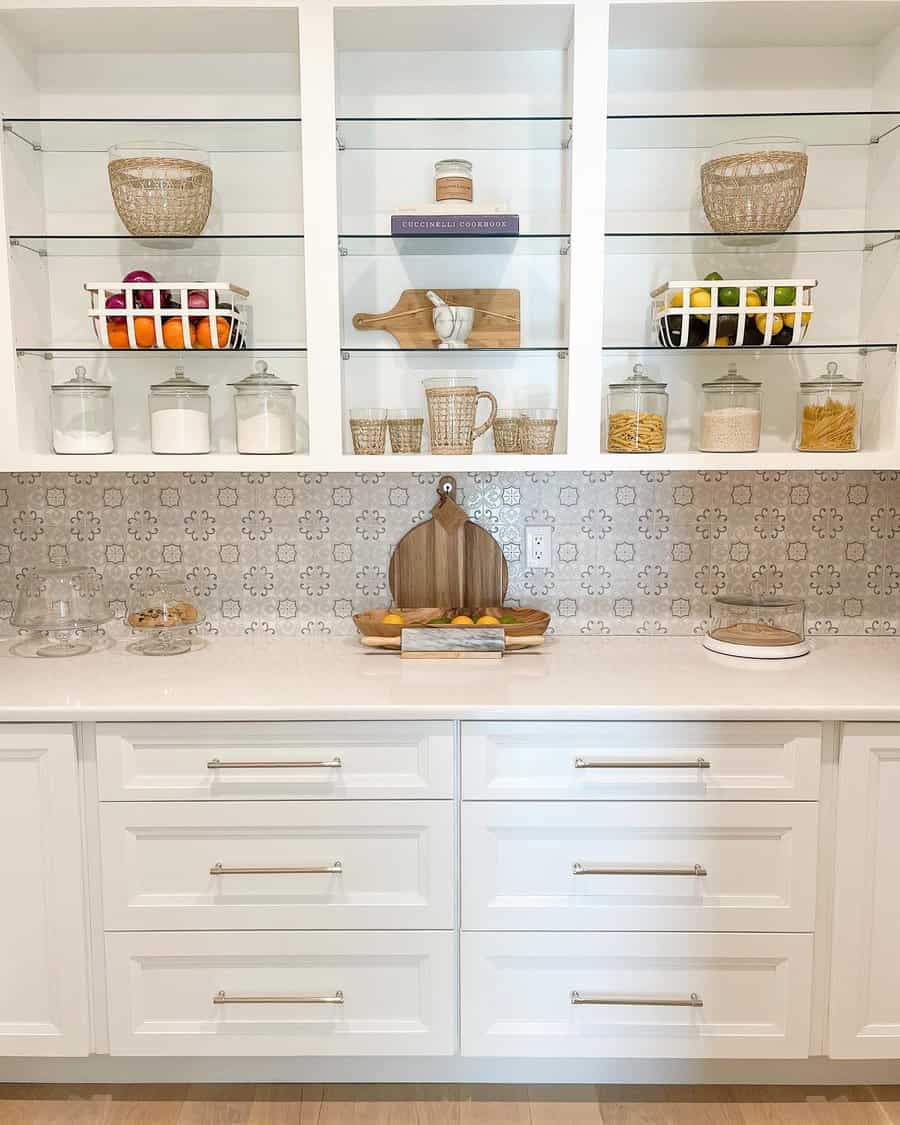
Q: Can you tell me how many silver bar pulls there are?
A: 6